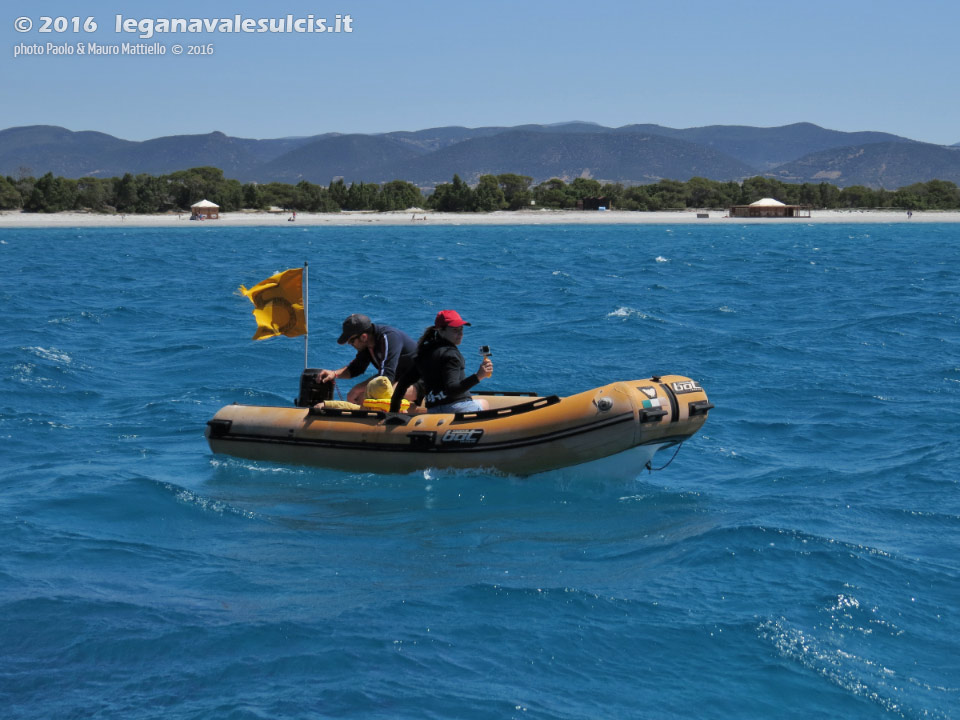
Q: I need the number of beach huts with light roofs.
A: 2